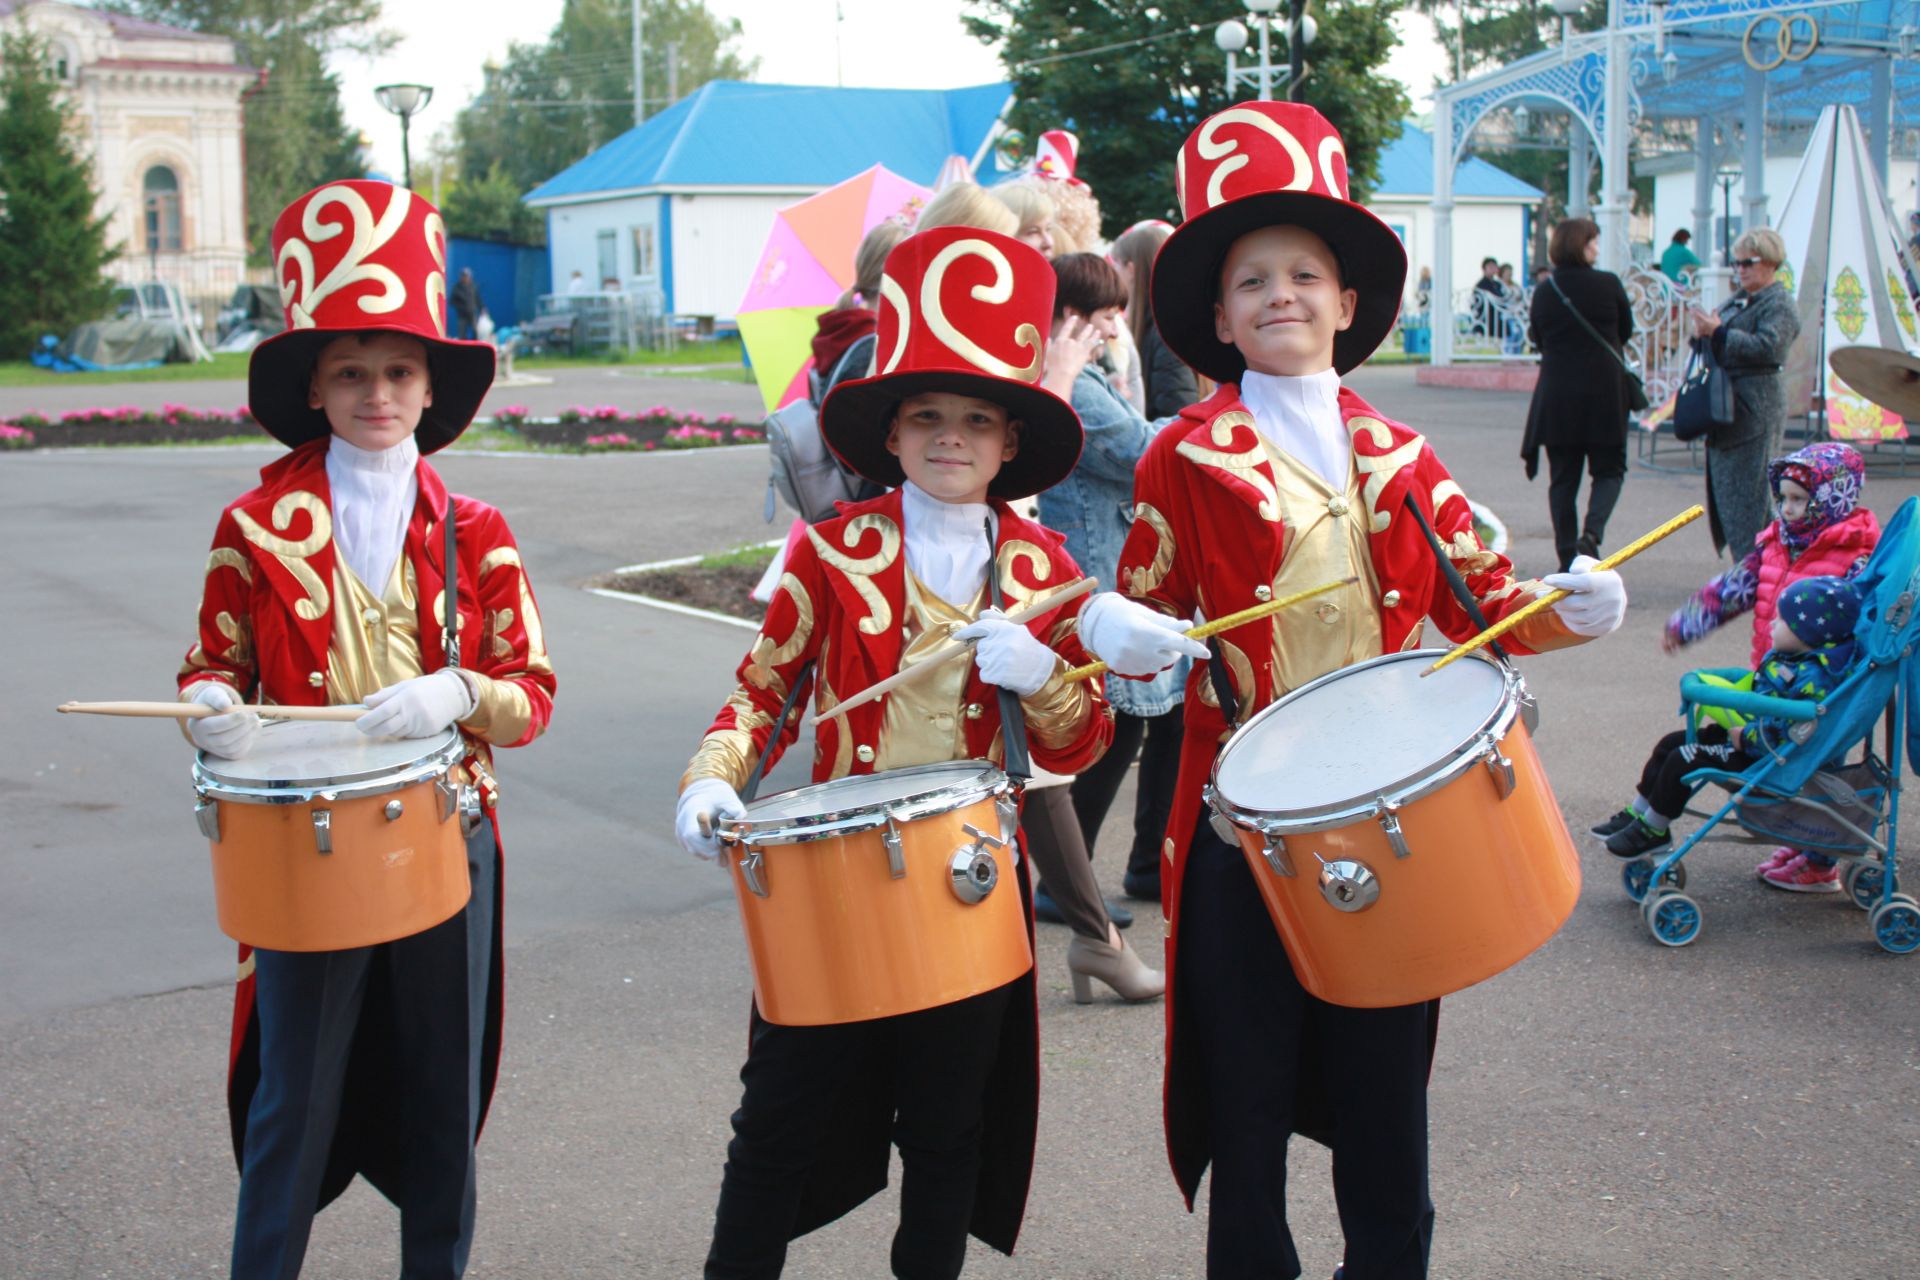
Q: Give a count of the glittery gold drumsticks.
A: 2